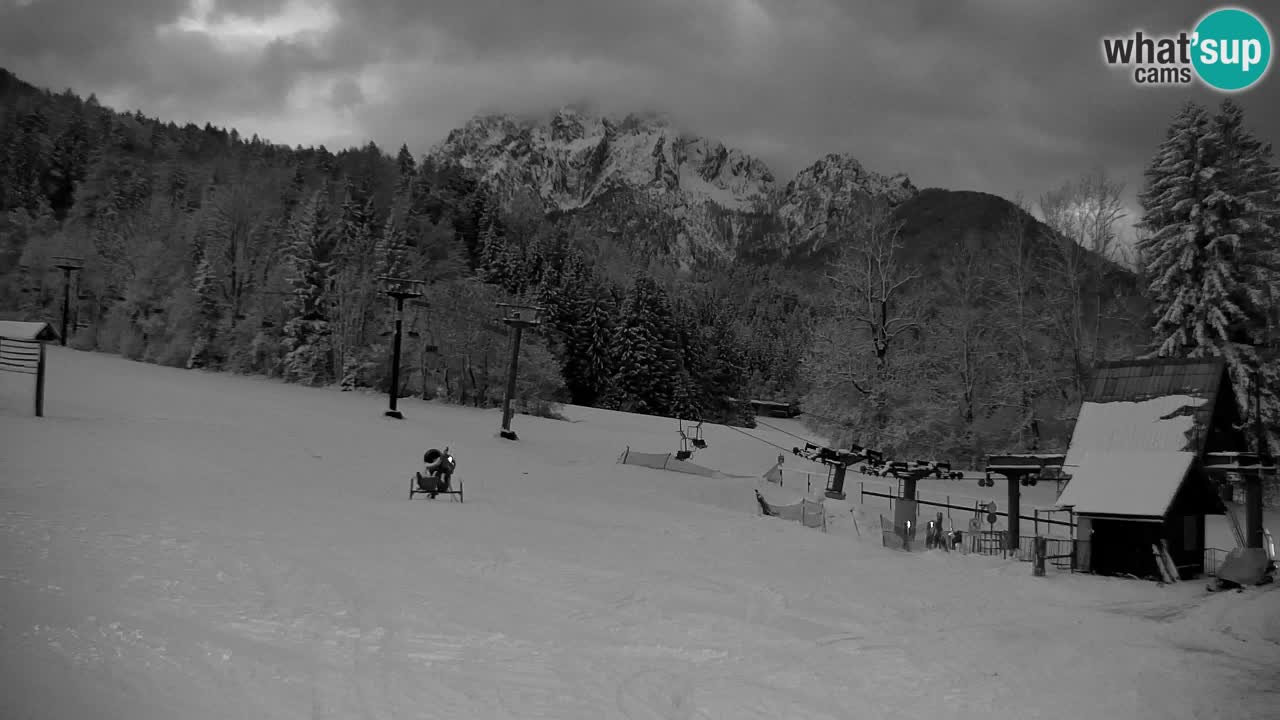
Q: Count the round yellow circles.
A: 0